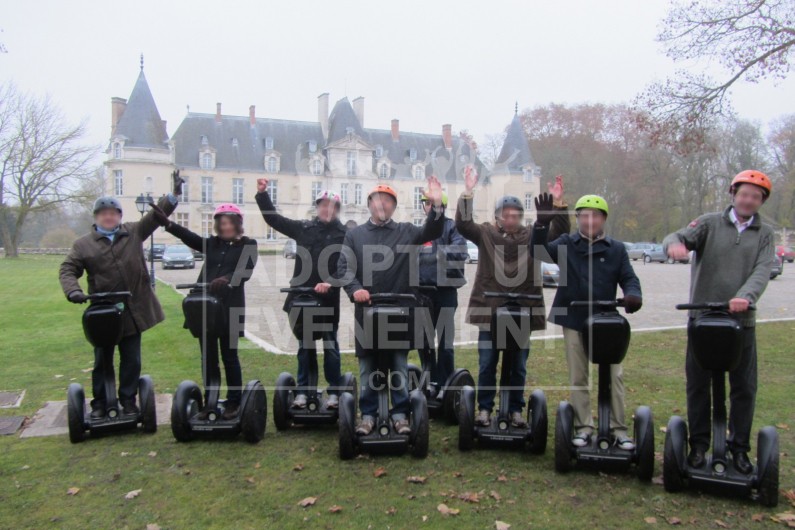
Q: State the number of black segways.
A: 8